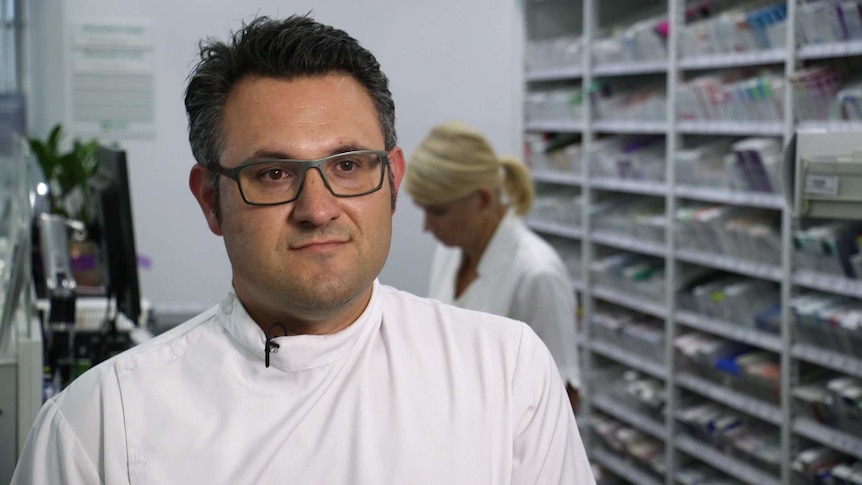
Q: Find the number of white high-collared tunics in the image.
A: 1